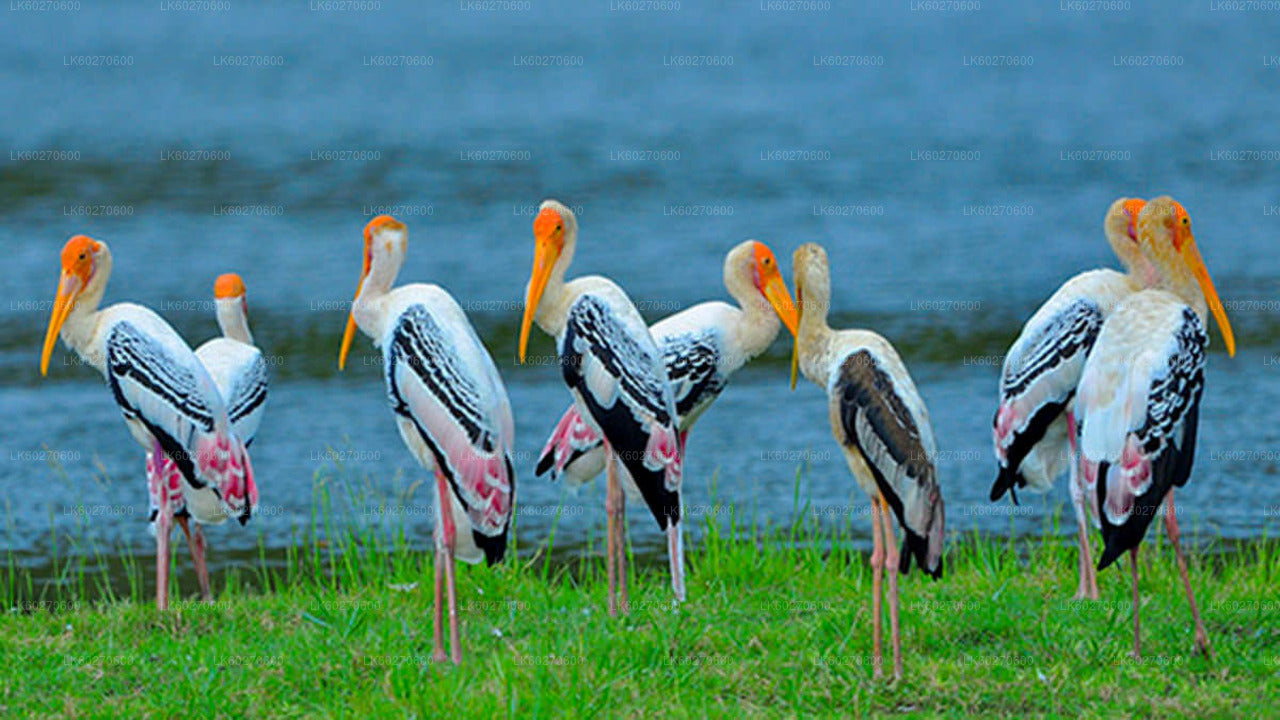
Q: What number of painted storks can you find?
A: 8